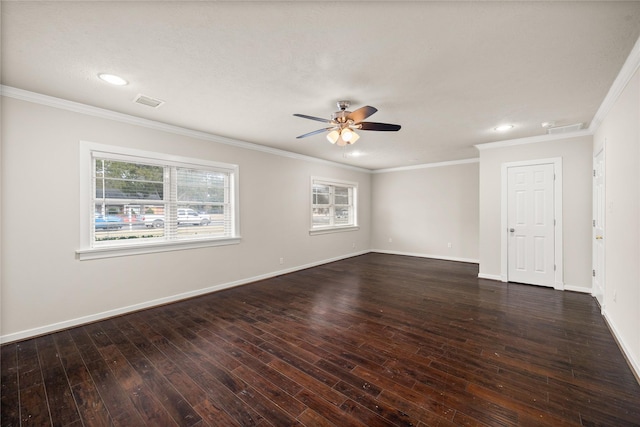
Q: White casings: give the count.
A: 4